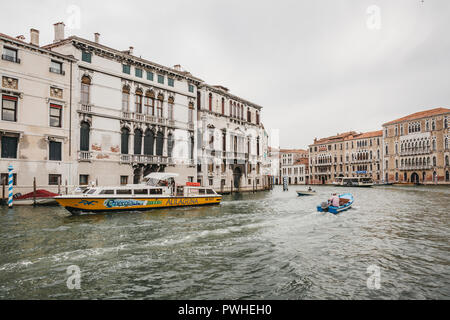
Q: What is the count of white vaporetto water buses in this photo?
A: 1